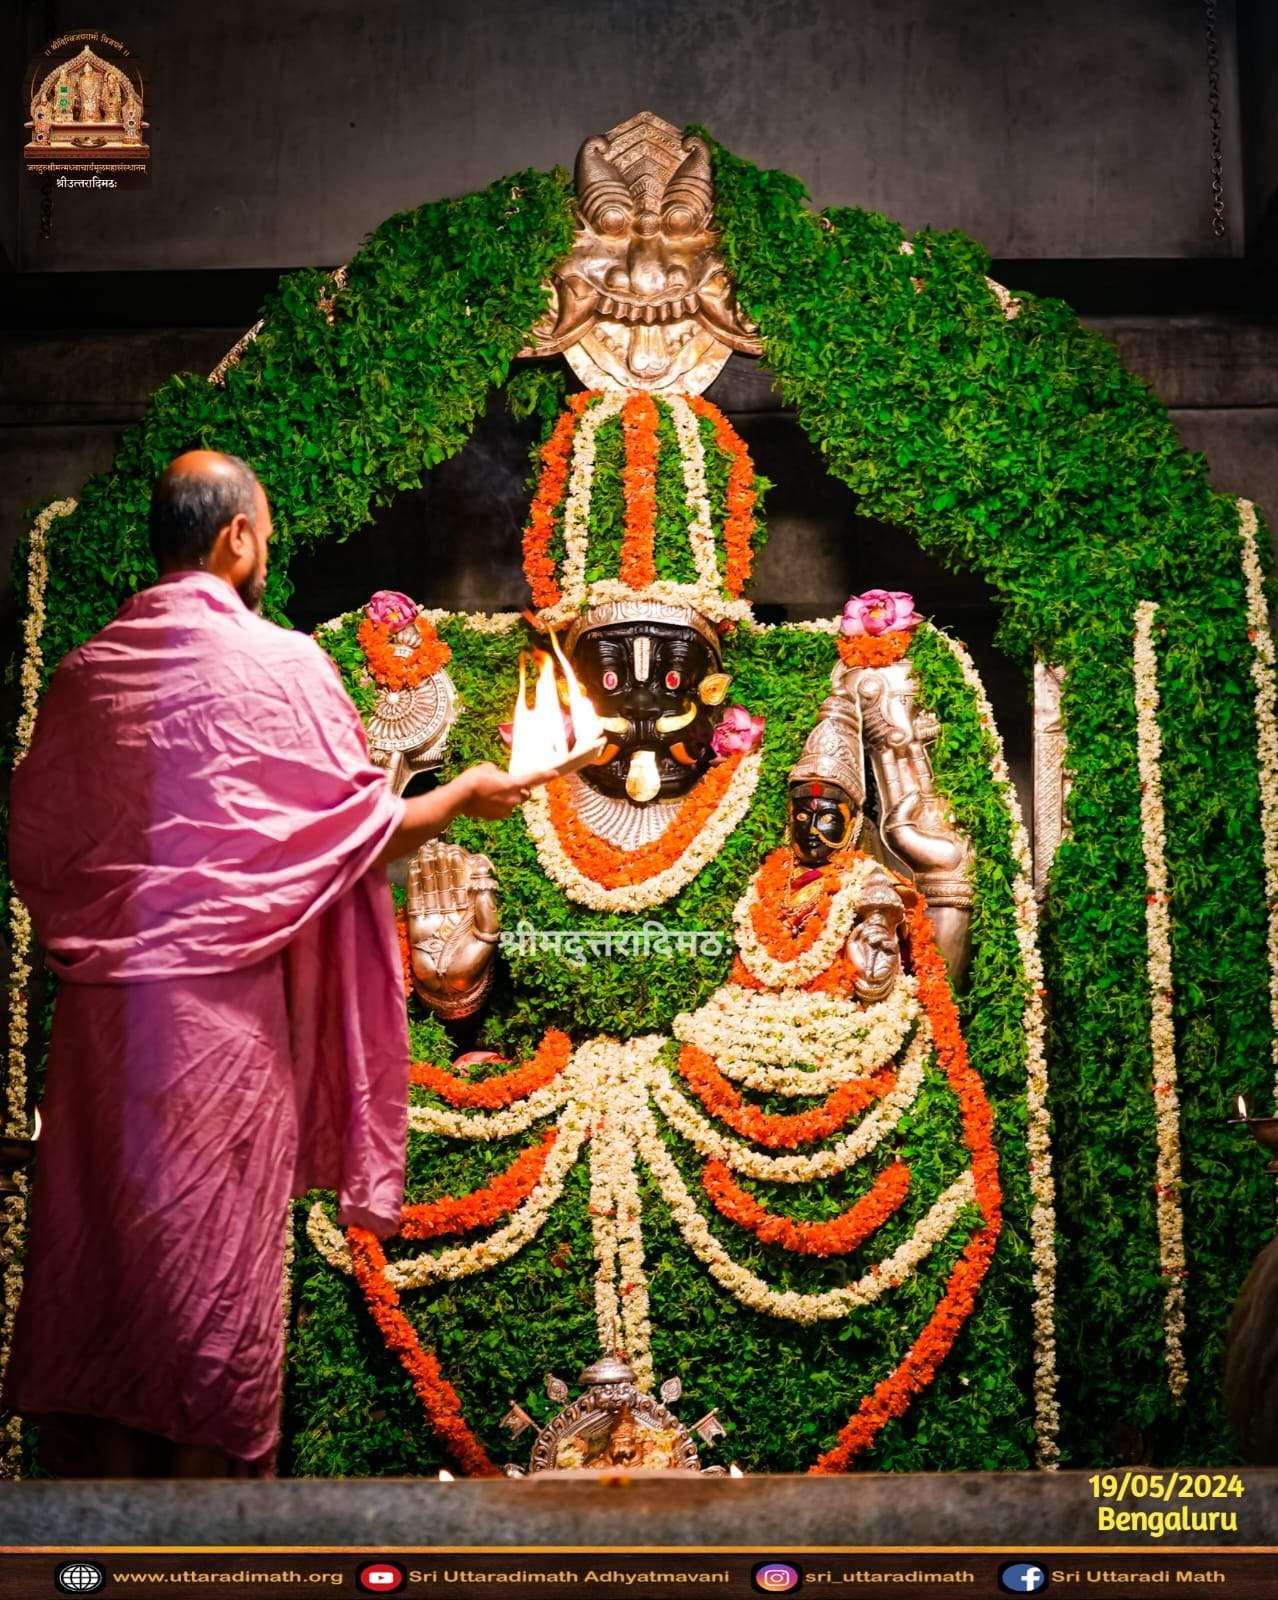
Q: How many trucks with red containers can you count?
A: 0